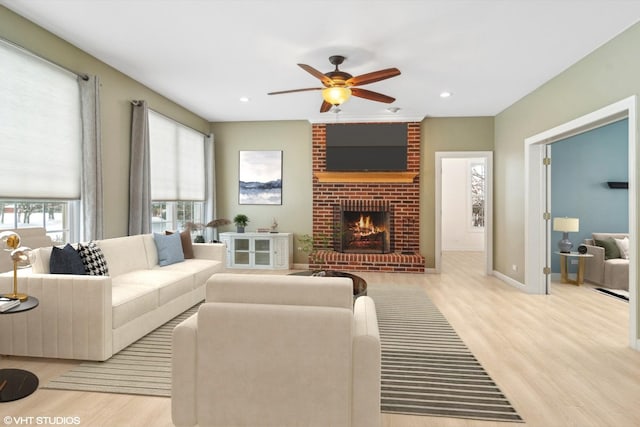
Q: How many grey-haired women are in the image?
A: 0